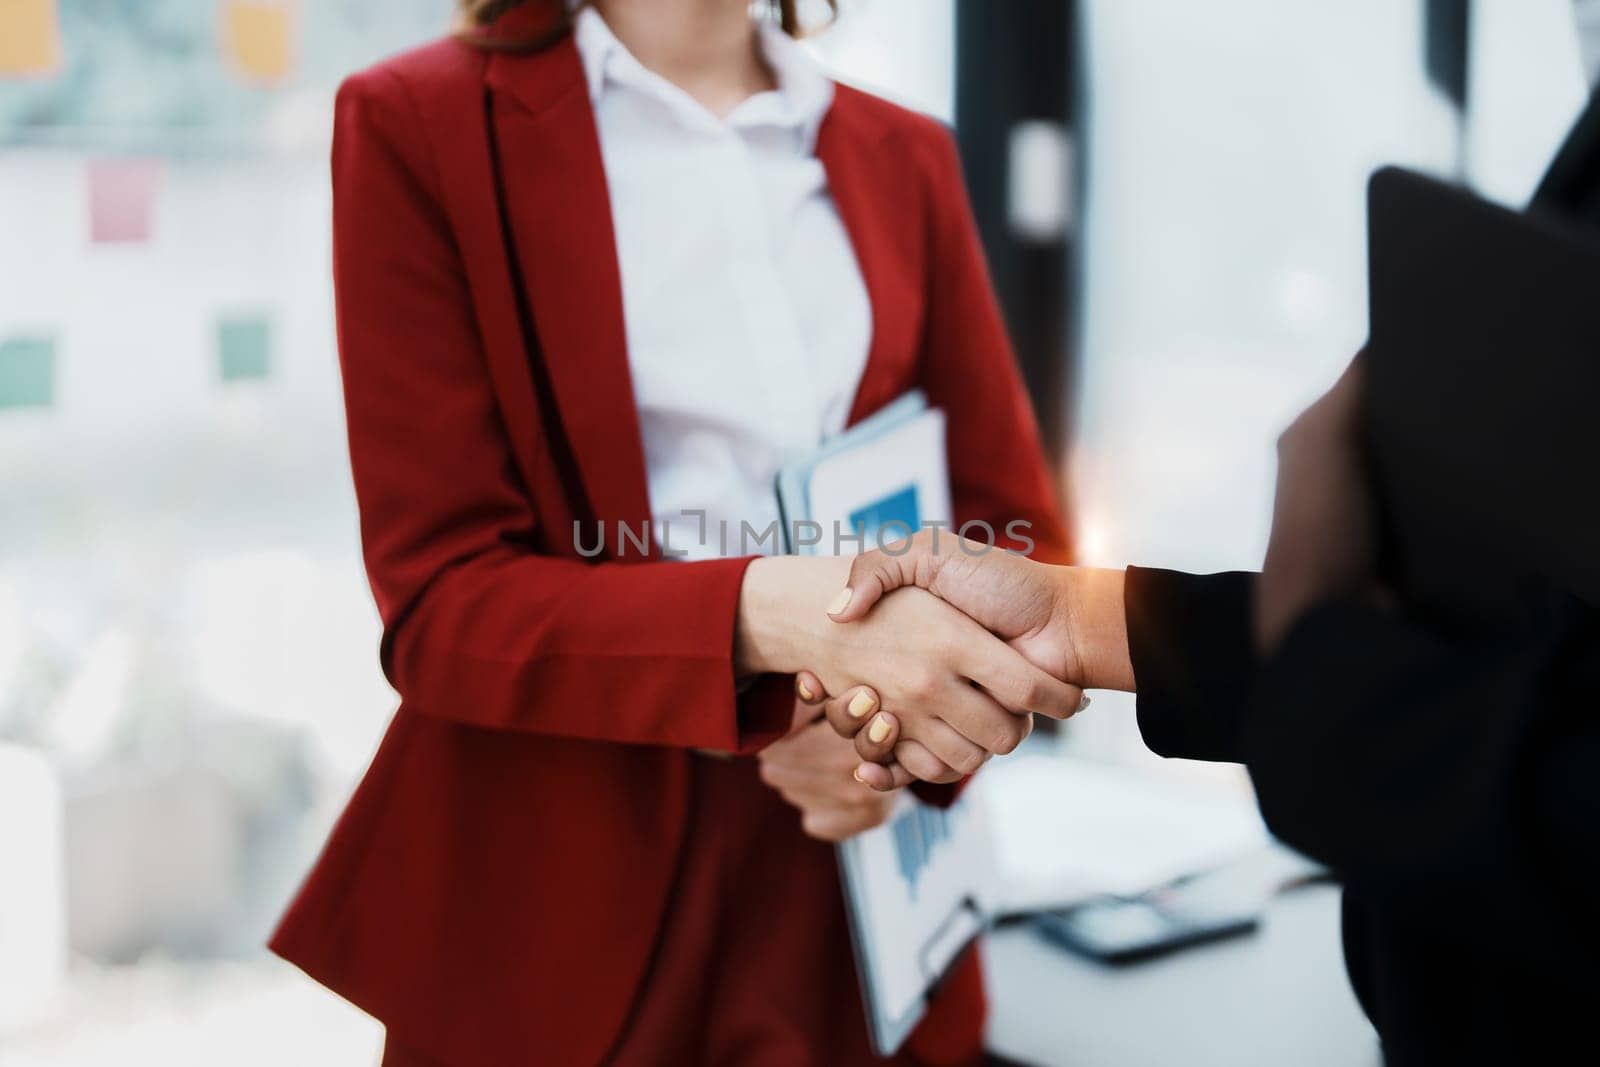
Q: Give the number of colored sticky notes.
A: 5